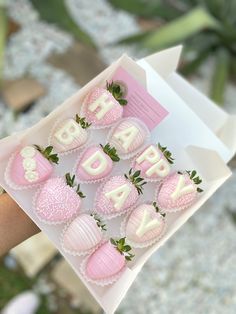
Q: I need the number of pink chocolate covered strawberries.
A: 12